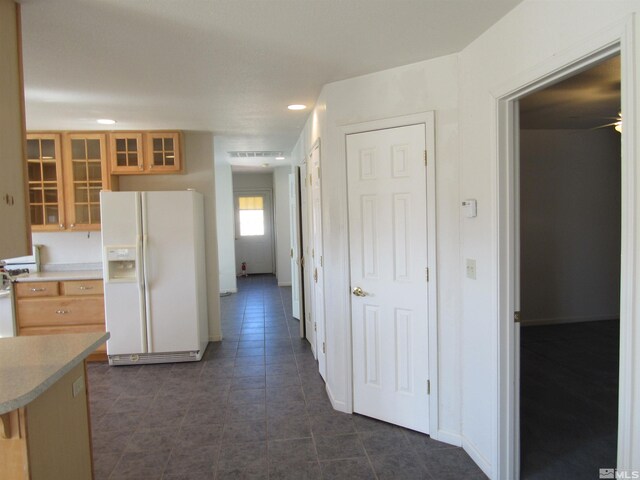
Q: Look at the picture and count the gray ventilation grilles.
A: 1